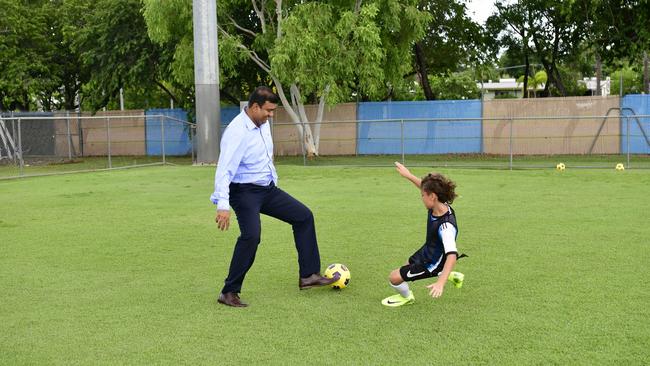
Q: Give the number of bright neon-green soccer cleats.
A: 2